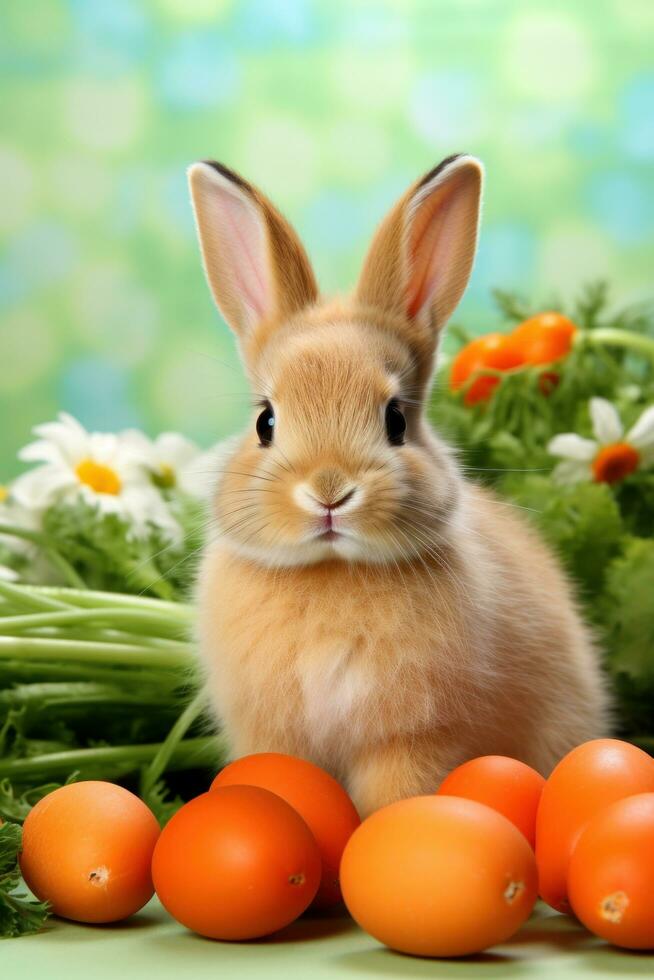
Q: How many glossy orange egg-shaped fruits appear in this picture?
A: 7